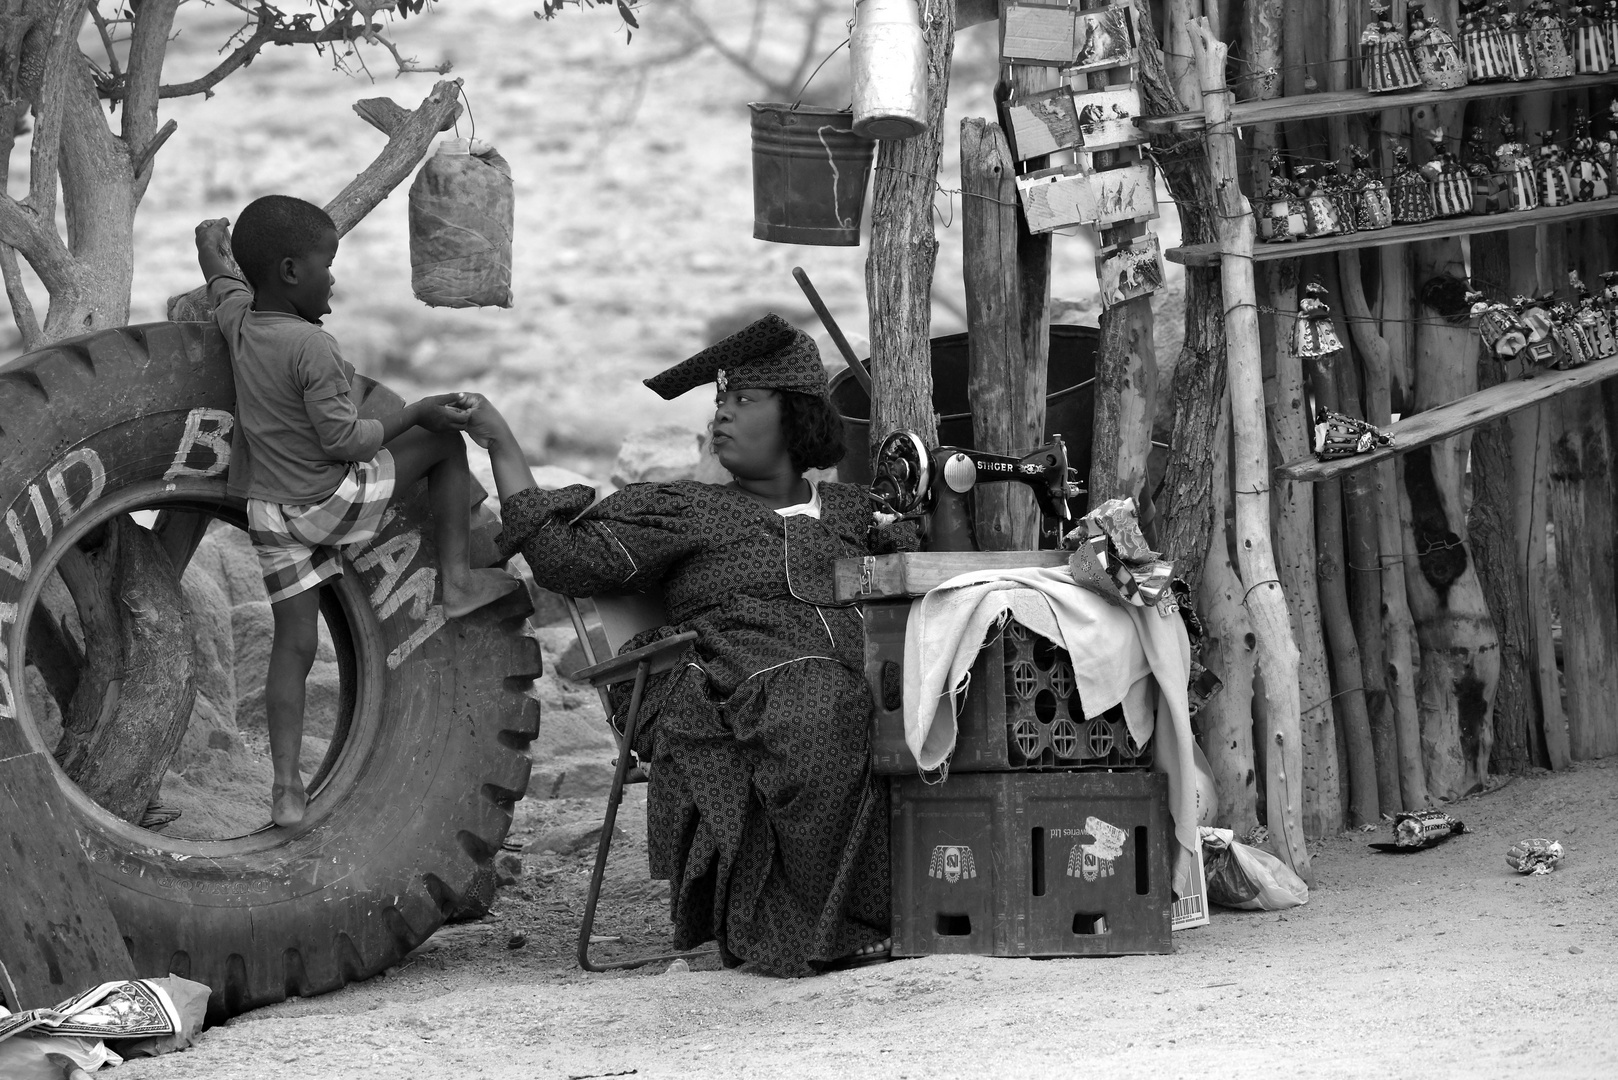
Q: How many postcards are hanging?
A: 7